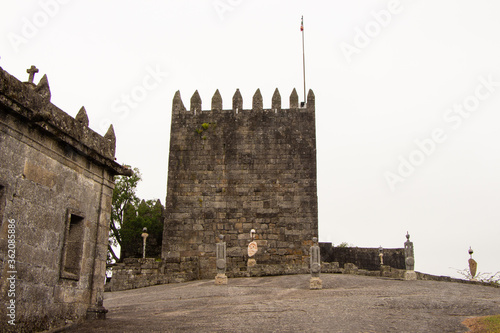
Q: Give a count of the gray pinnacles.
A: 11